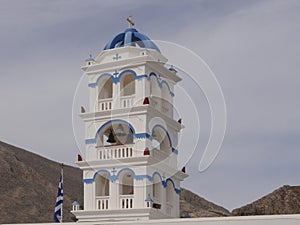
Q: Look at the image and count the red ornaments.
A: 6